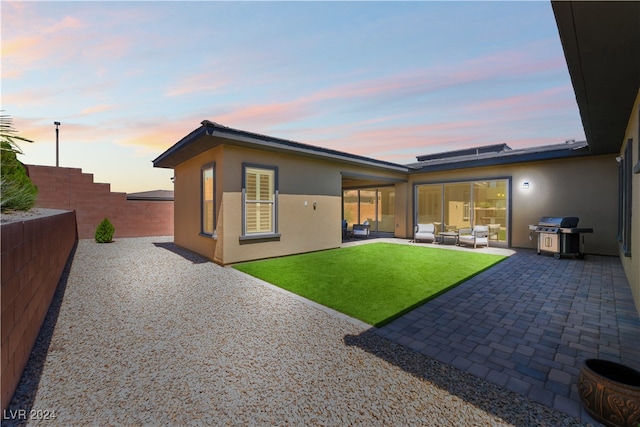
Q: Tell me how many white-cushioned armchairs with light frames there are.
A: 2